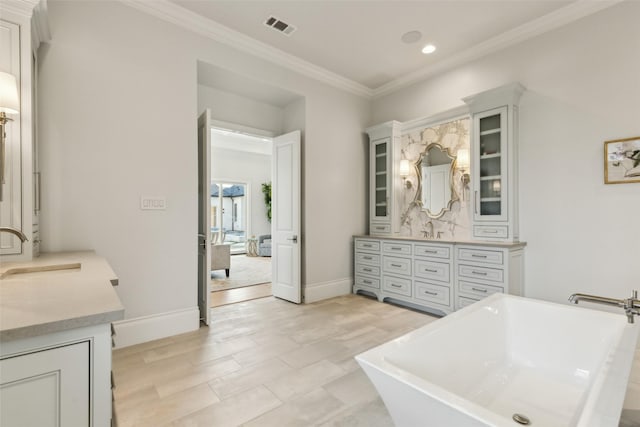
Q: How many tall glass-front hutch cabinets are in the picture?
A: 2